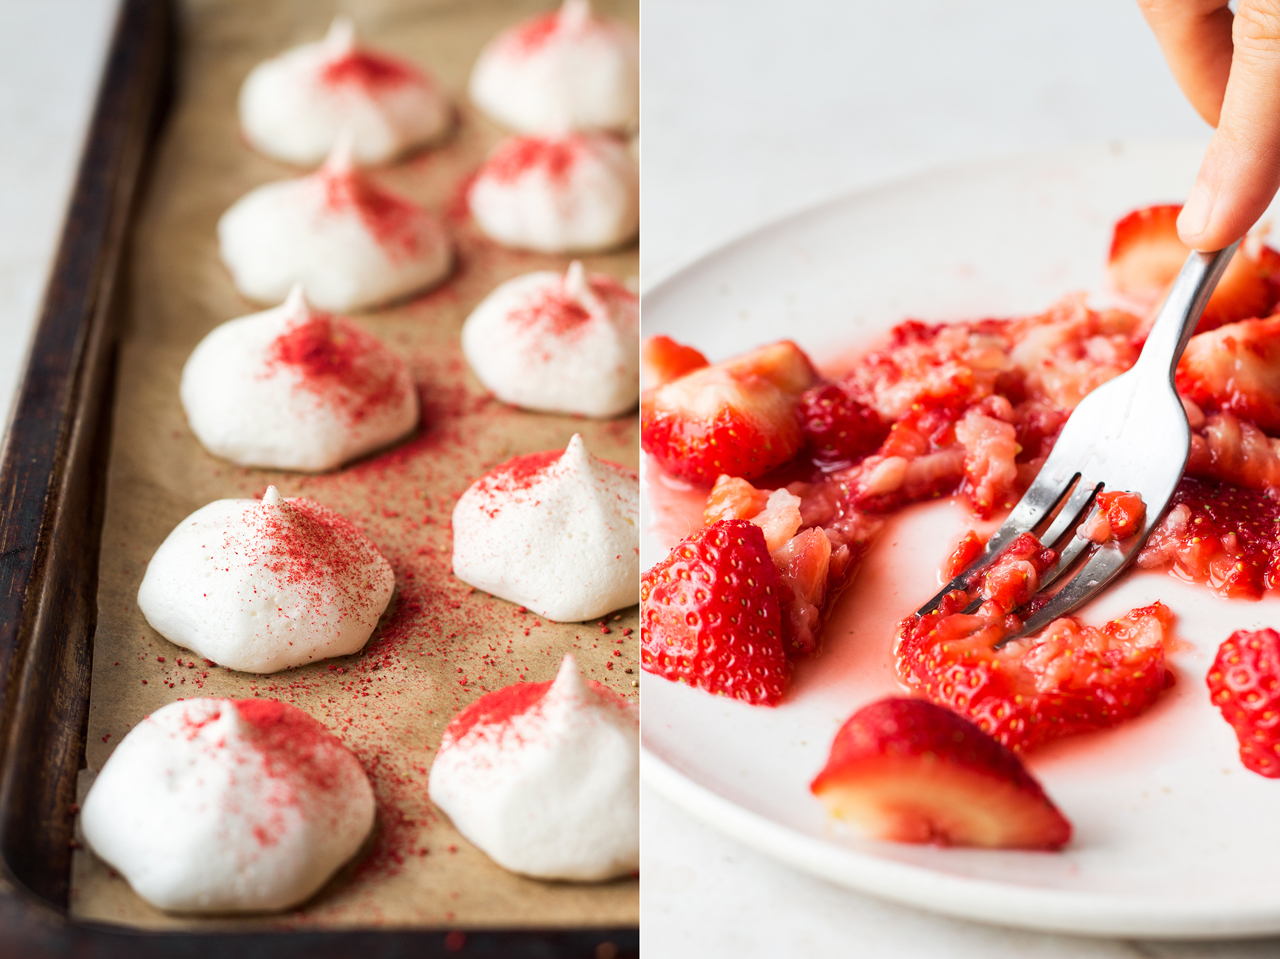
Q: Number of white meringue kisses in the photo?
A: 10